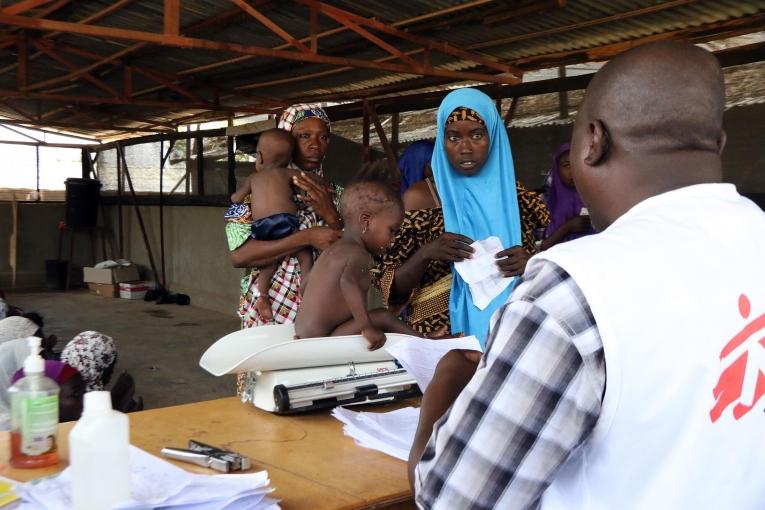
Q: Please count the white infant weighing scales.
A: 1